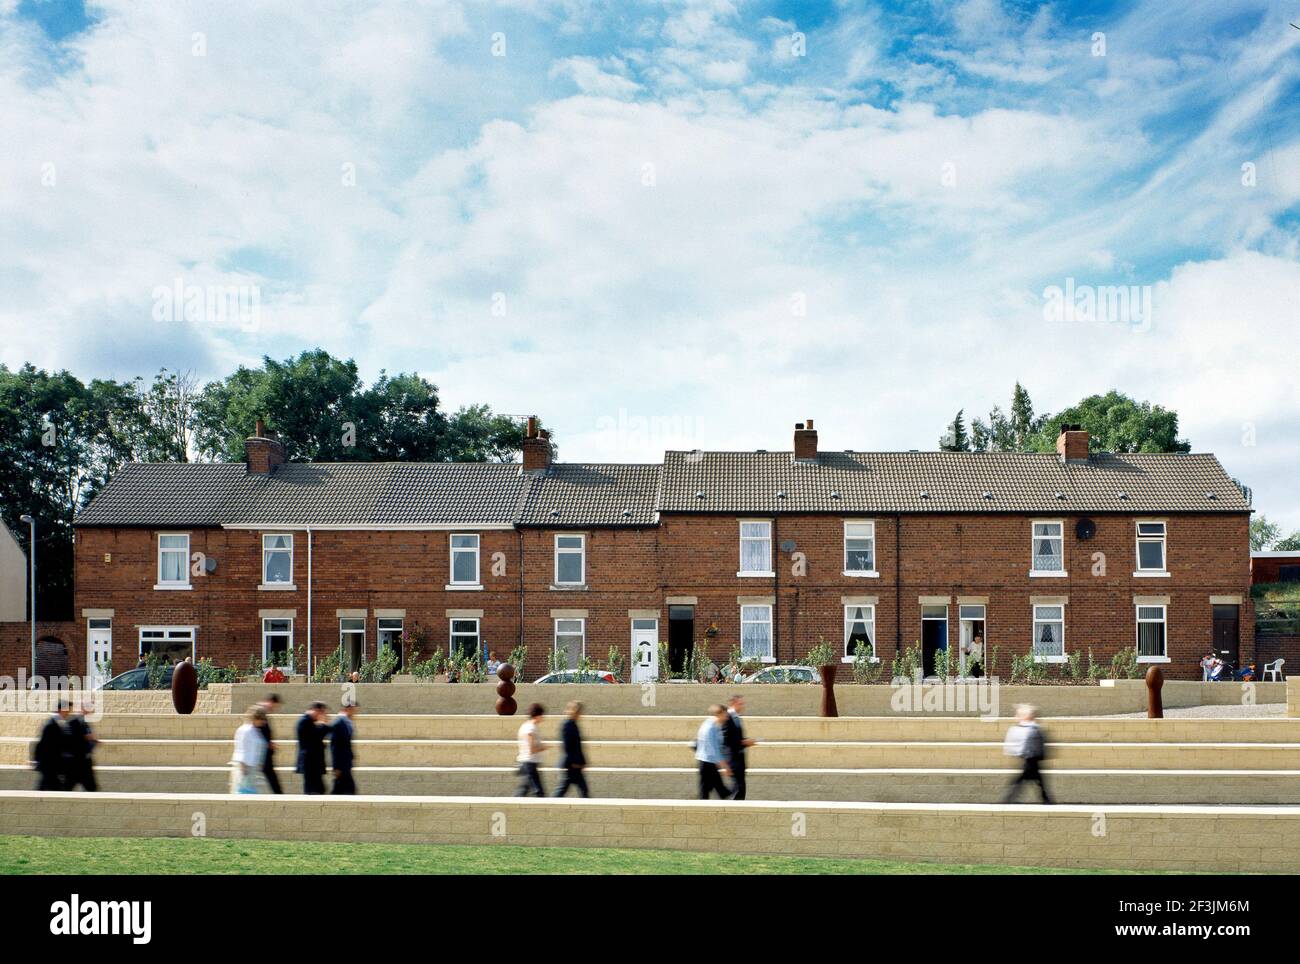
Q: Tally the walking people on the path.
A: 11